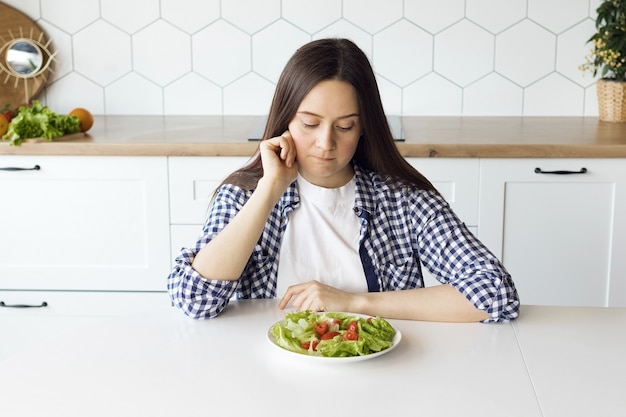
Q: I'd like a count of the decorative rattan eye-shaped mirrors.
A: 1